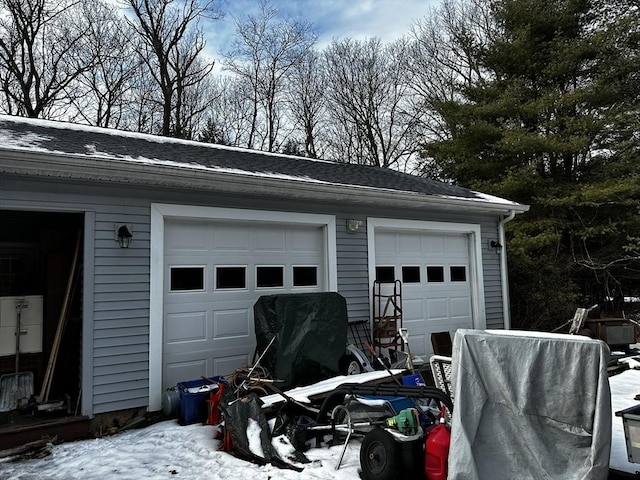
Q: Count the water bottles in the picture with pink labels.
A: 0